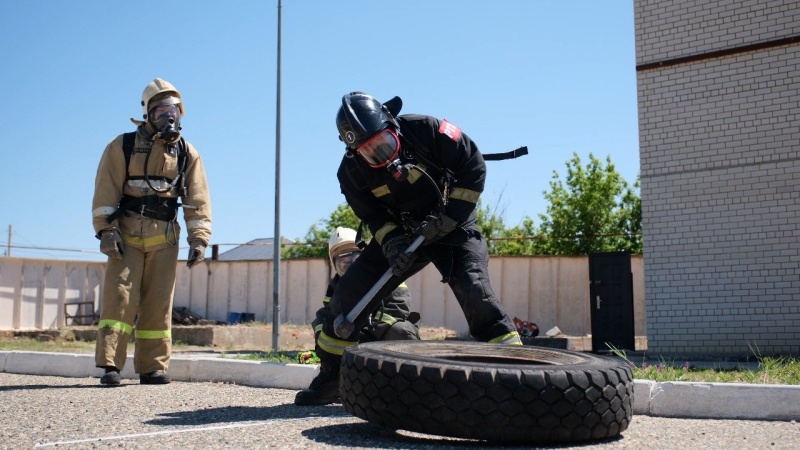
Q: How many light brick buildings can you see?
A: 1